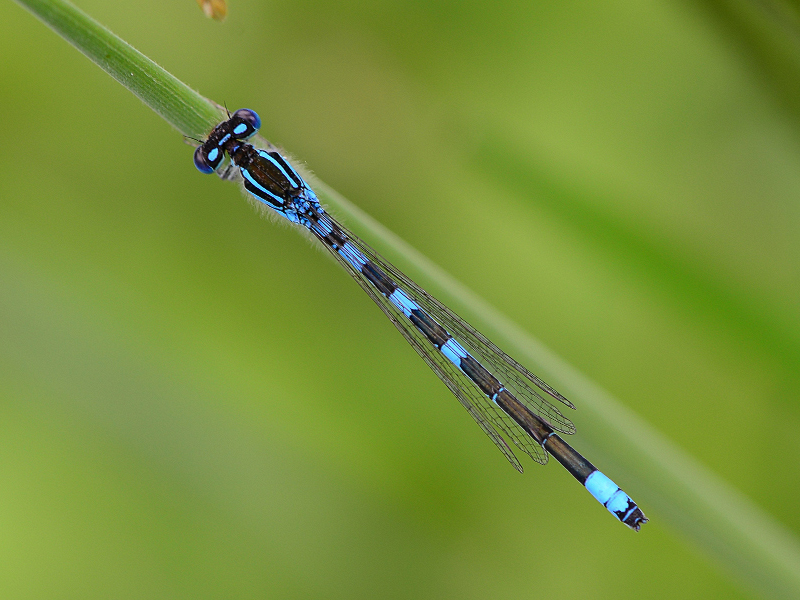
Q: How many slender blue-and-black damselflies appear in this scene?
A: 1